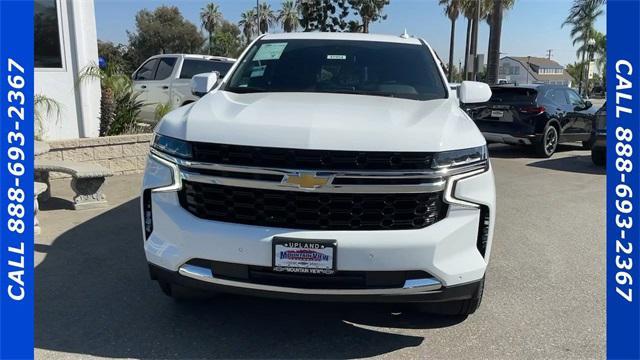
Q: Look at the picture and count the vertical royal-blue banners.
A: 2